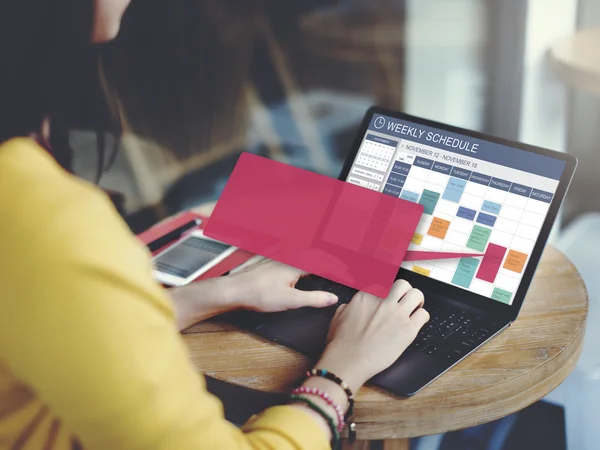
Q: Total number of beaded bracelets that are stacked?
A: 3